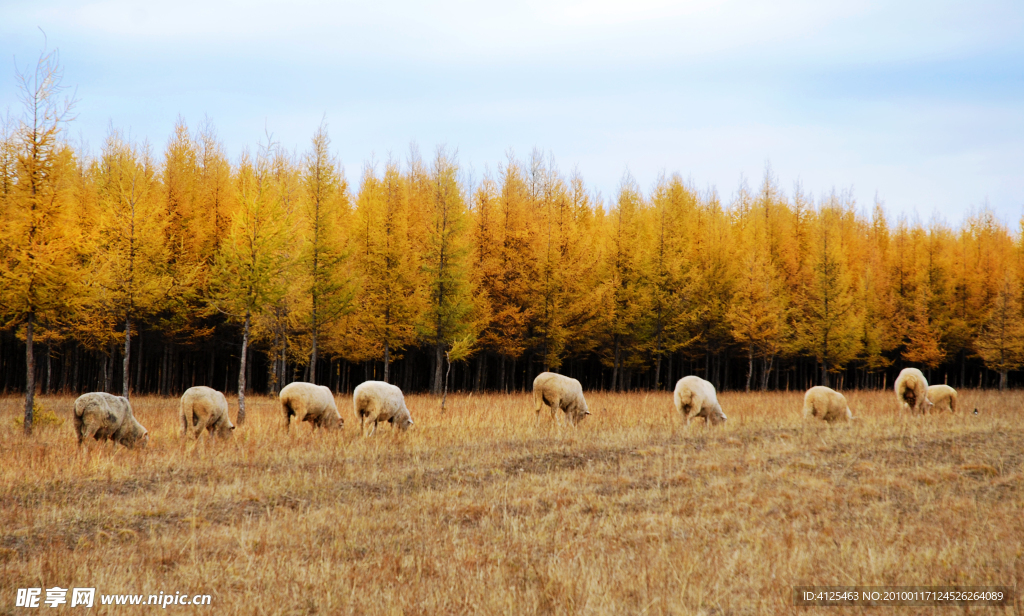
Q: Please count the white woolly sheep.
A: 9